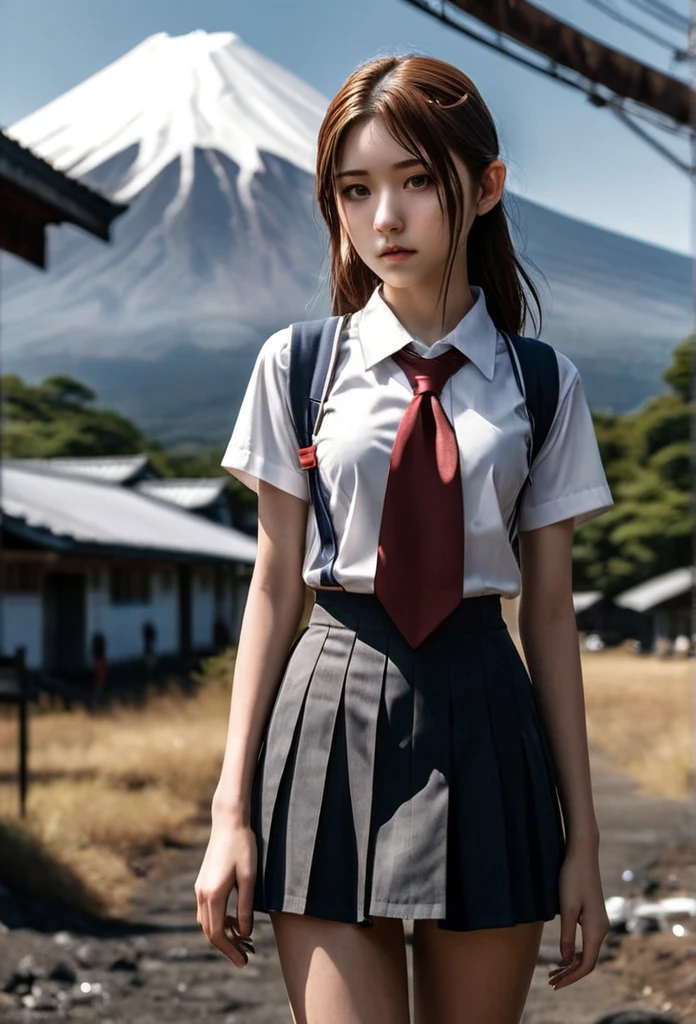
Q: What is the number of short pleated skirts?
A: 1